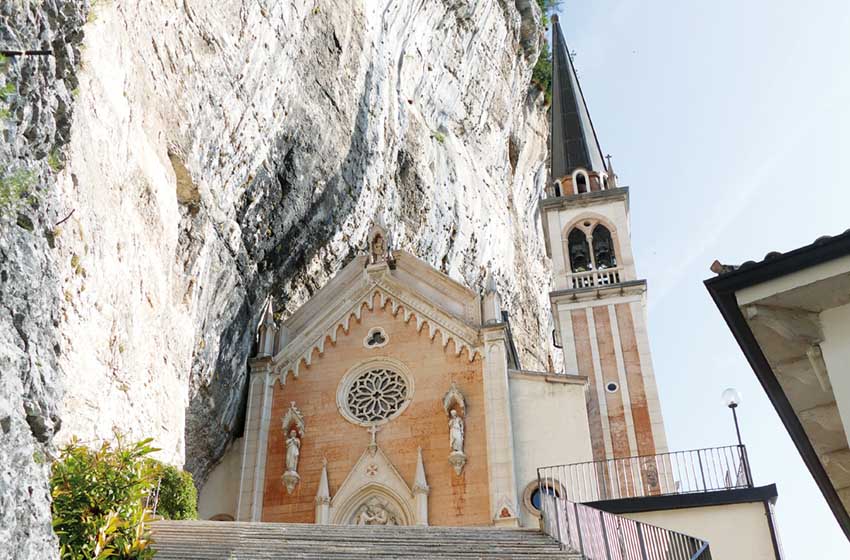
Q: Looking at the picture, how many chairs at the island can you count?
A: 0